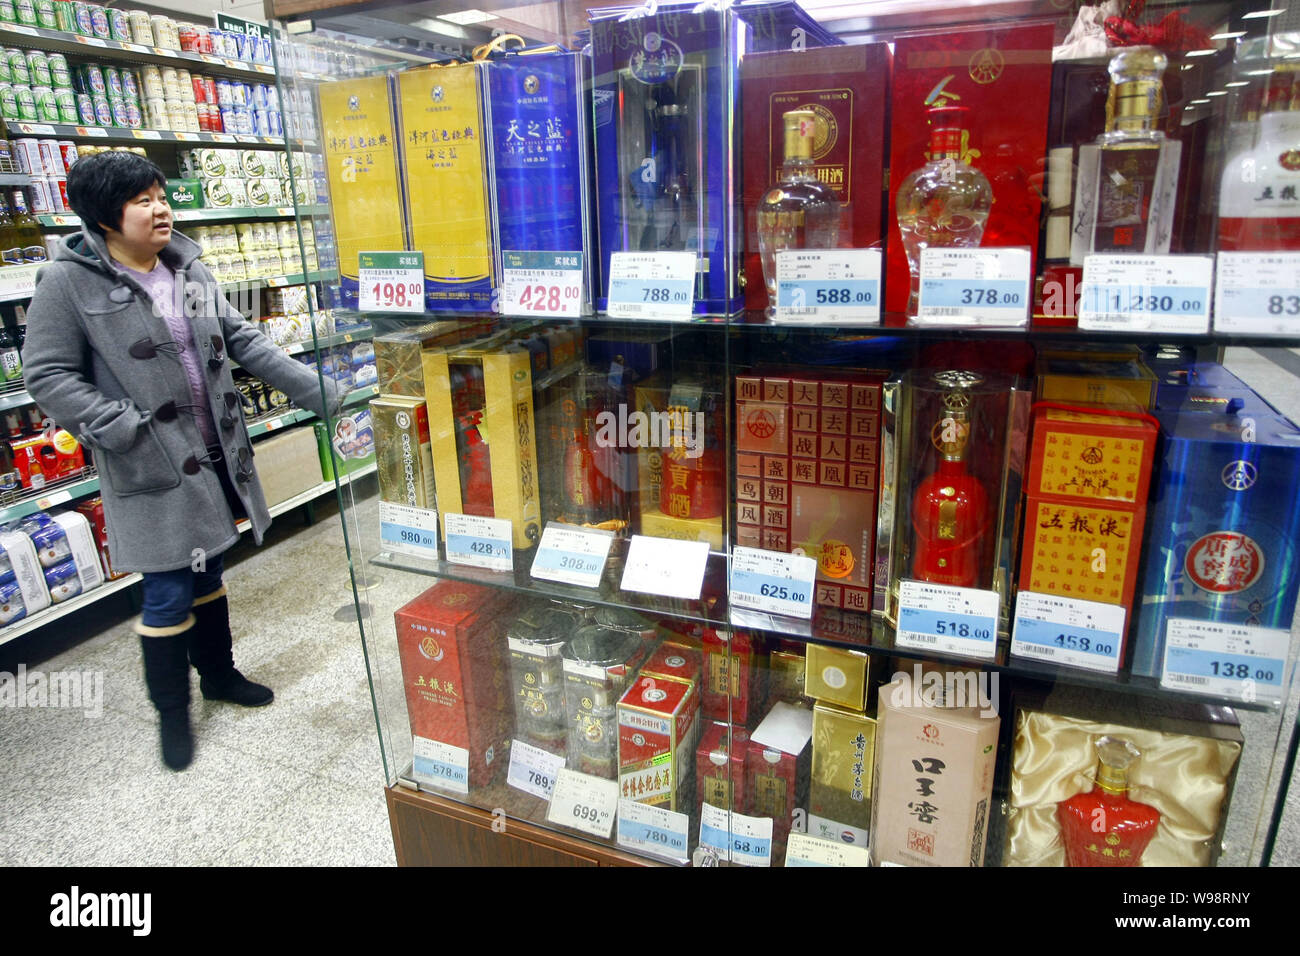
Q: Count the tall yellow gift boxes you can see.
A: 2